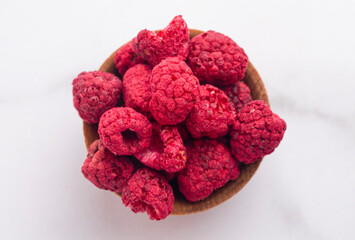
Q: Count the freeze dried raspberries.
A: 14